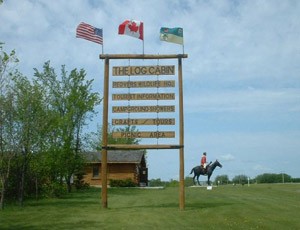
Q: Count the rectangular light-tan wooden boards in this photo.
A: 6